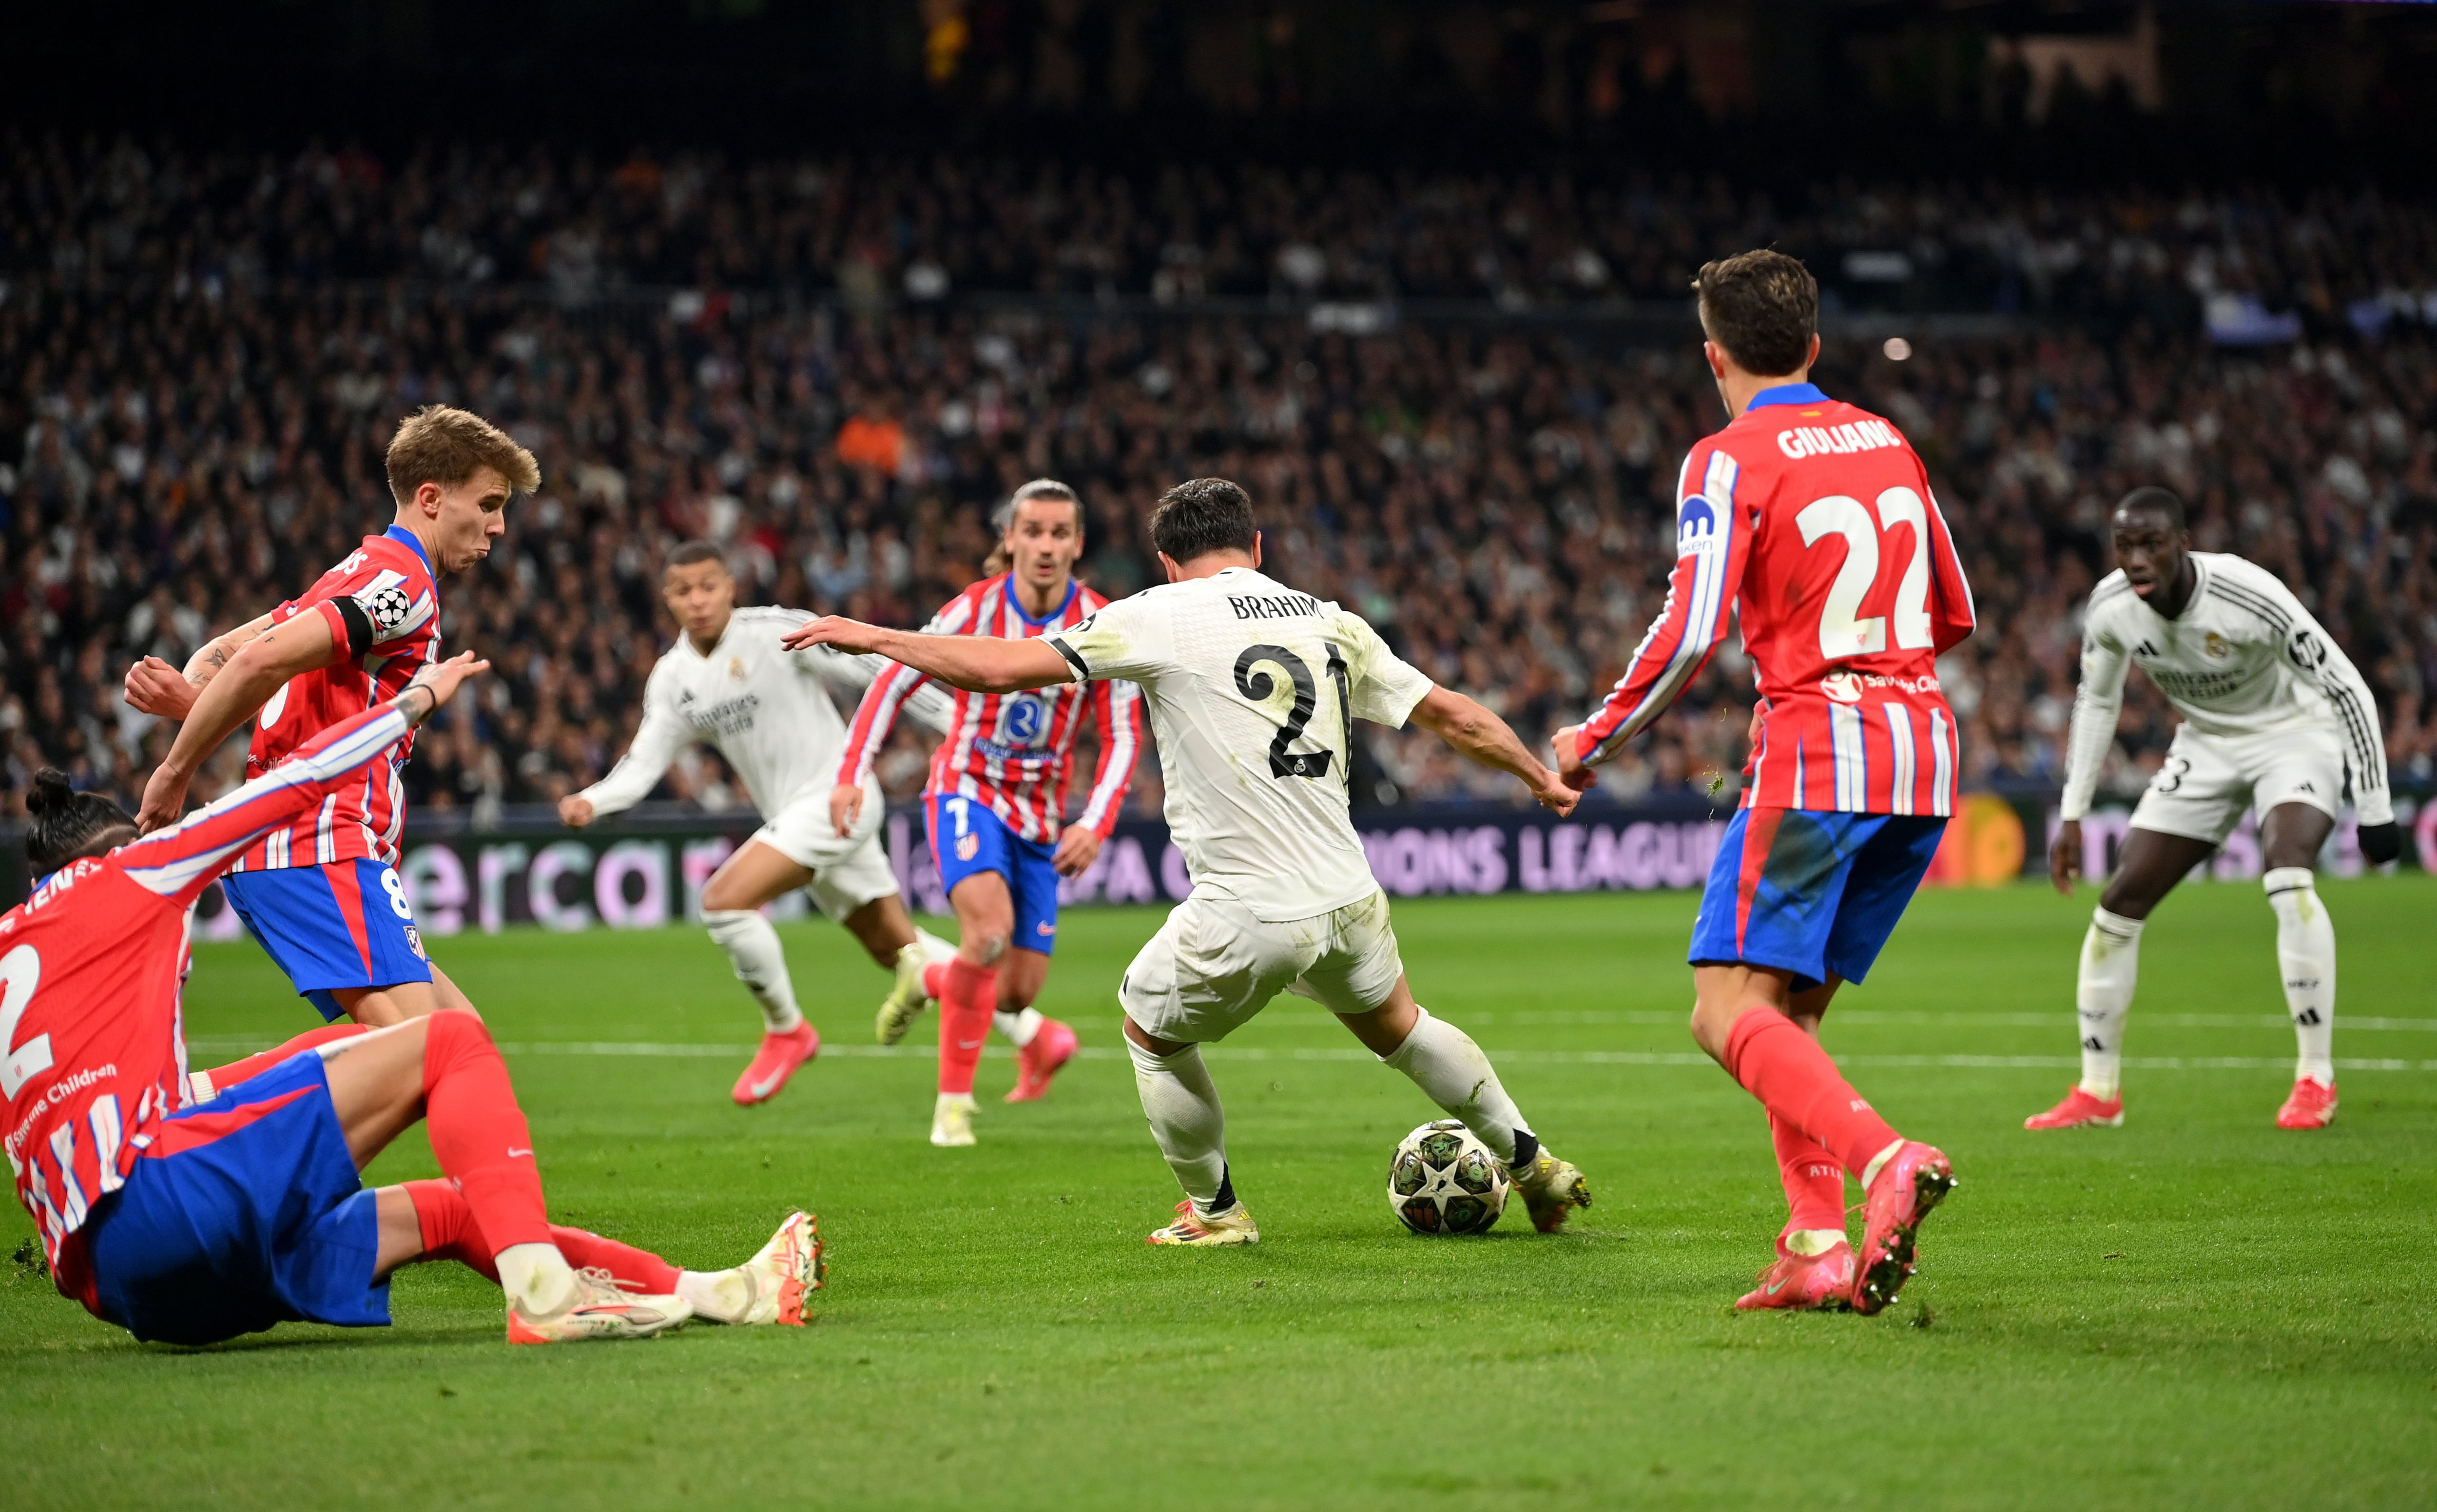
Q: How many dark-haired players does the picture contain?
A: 5